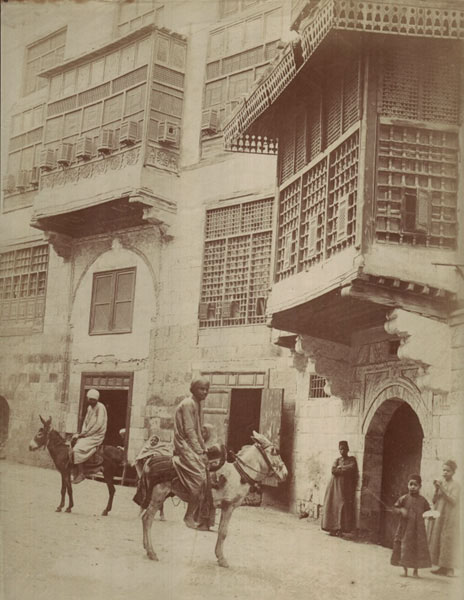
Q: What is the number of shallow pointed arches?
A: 2